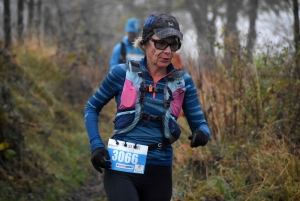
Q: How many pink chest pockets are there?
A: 2